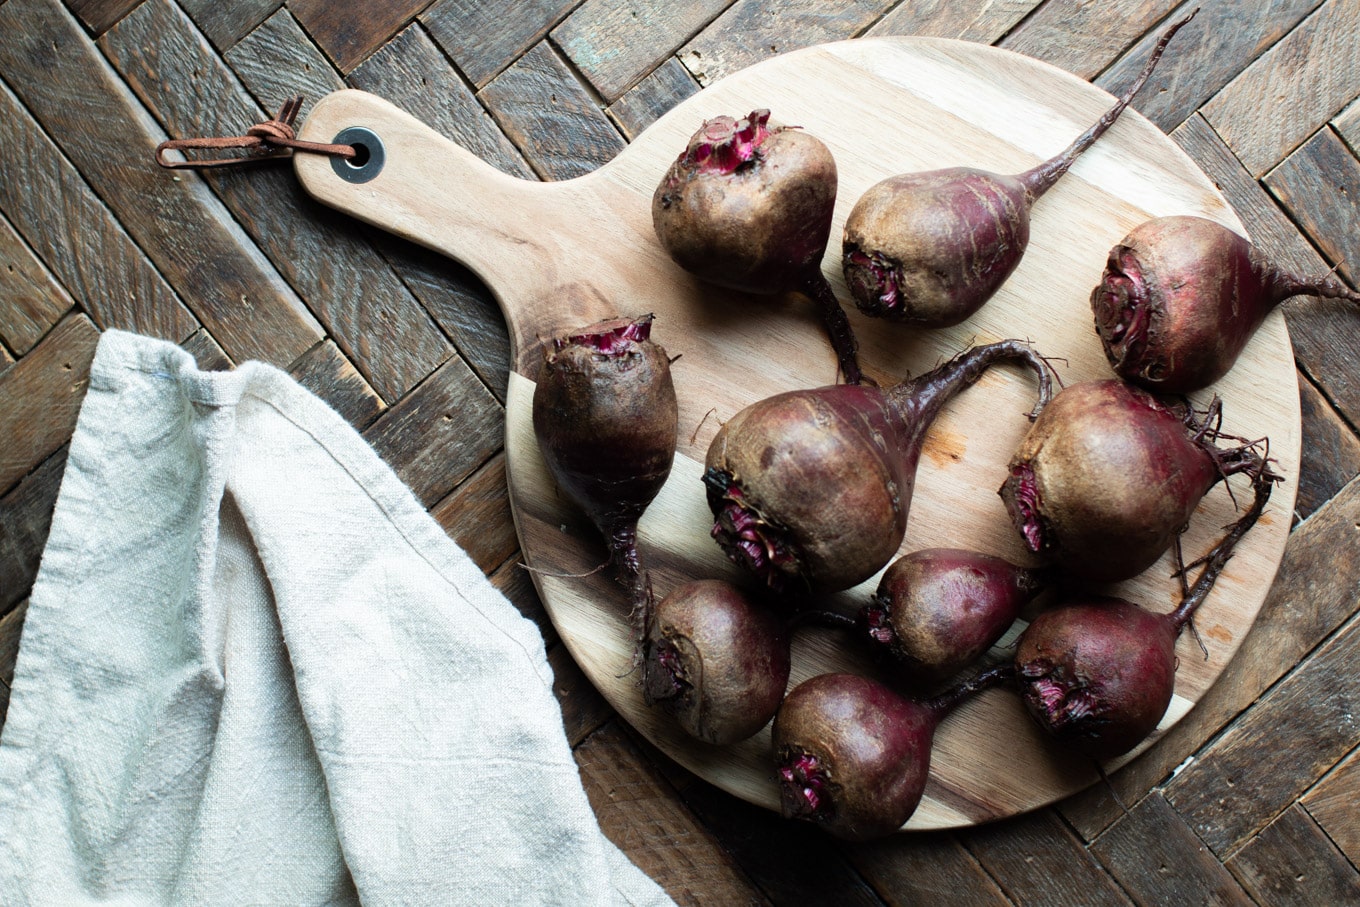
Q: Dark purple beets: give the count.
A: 10